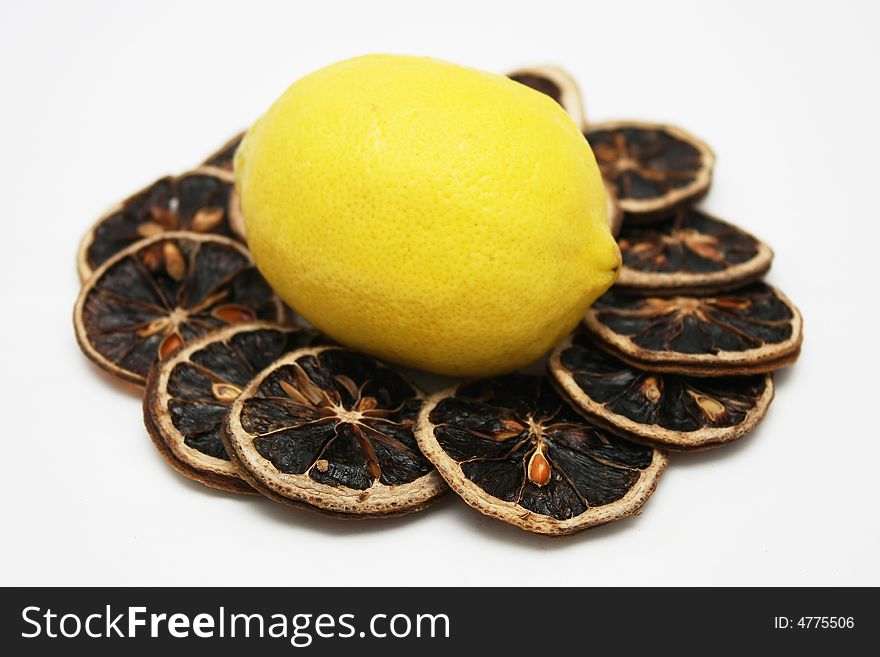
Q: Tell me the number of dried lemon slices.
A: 11